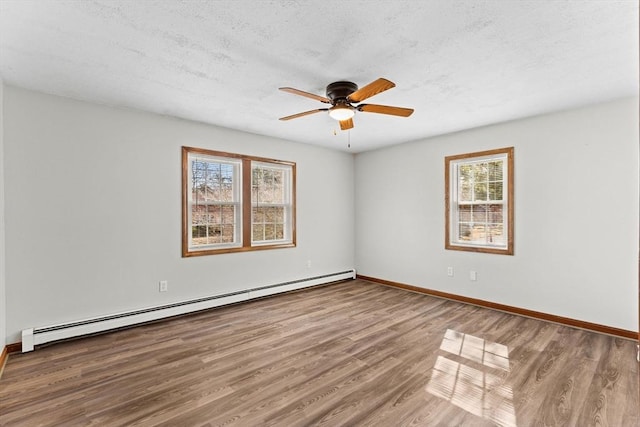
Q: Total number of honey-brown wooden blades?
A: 5